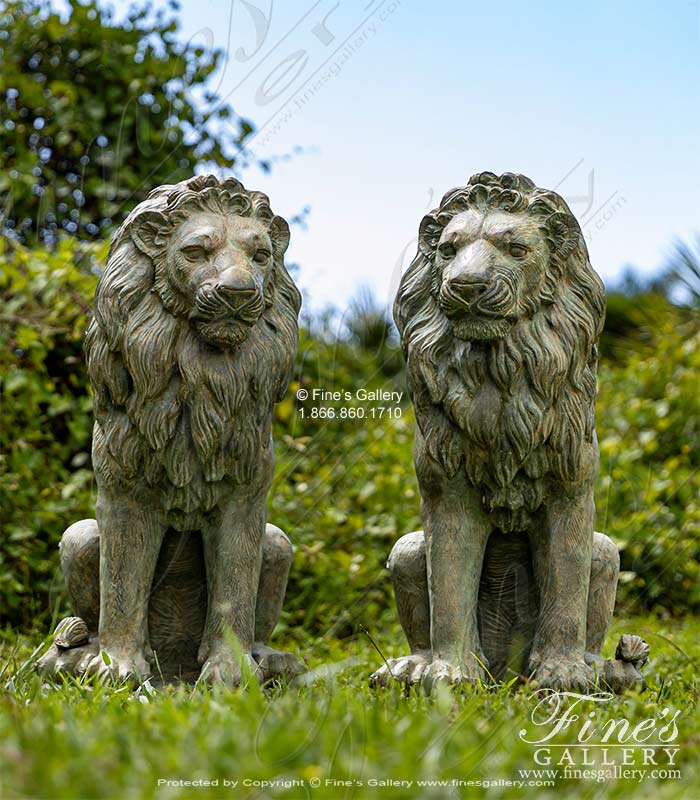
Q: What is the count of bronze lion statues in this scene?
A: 2